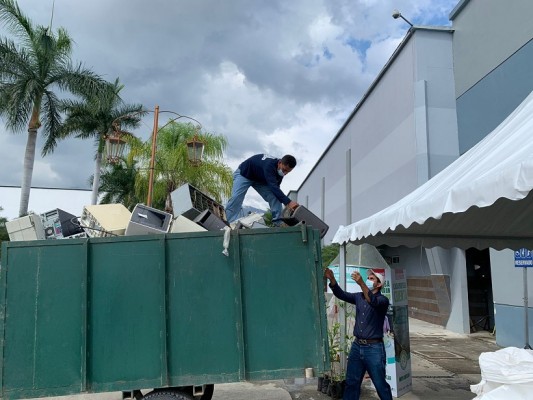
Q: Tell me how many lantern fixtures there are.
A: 2